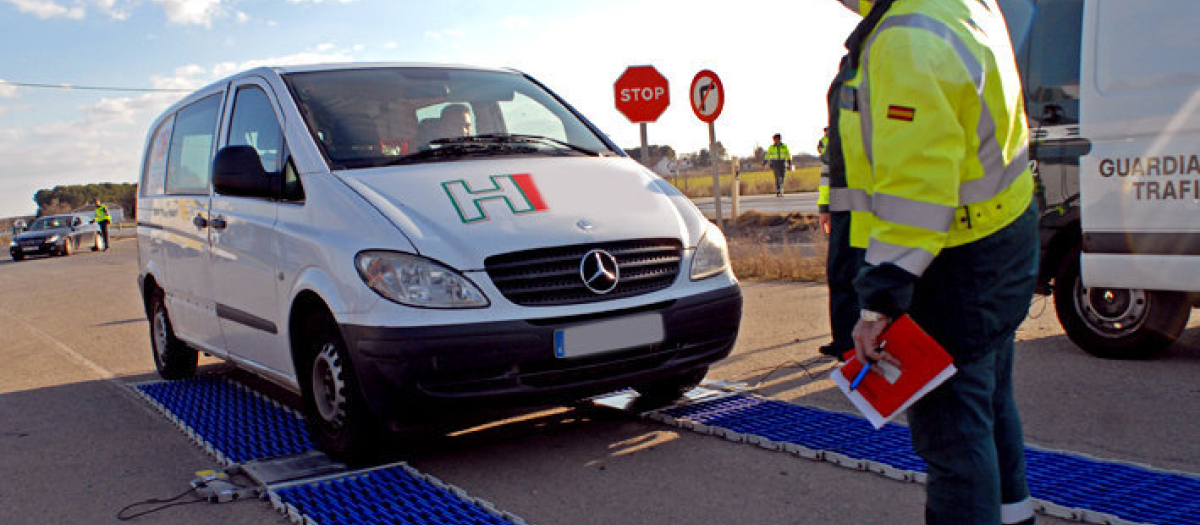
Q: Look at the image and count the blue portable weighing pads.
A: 3